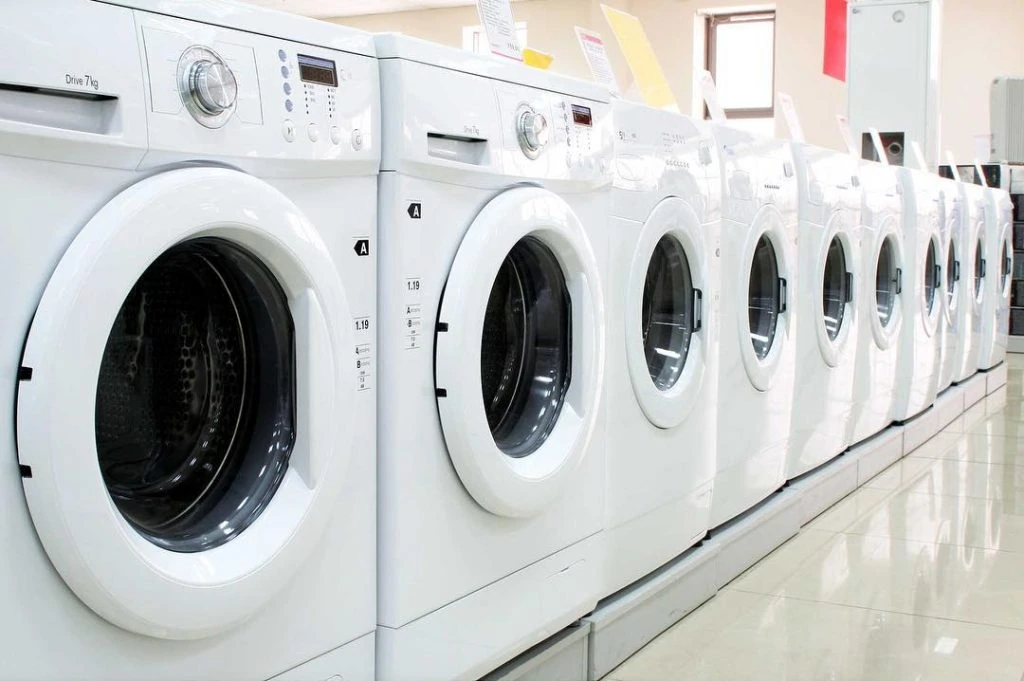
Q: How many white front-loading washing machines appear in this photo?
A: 10